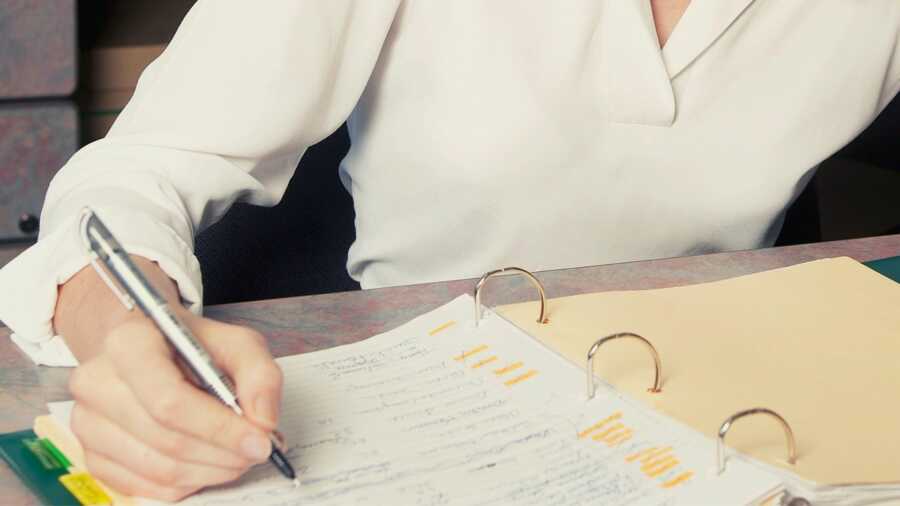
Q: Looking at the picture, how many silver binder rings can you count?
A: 3